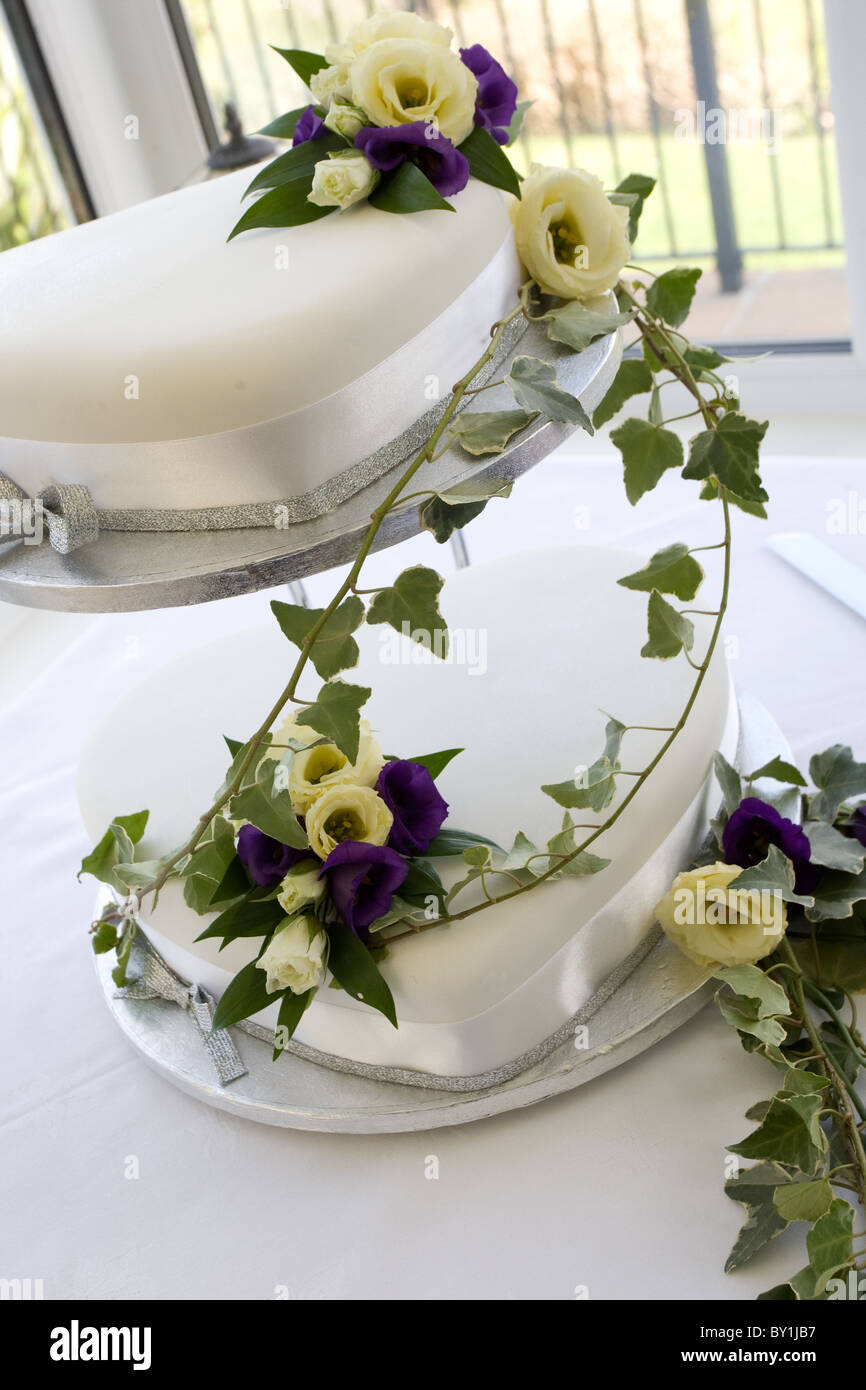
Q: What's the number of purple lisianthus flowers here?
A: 8